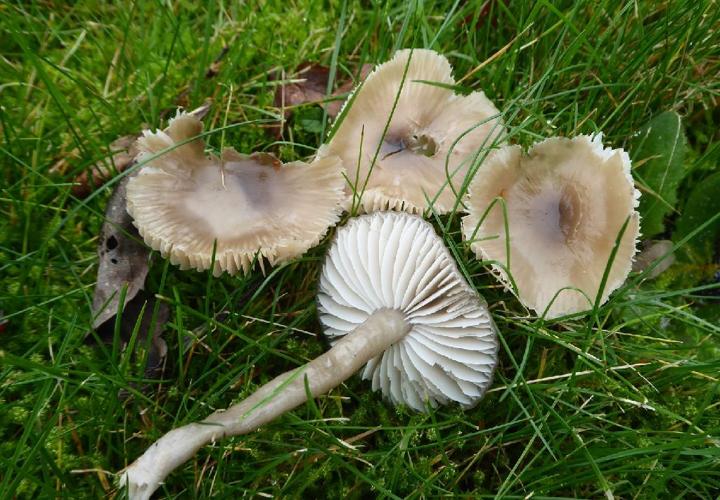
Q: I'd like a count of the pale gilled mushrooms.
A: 4